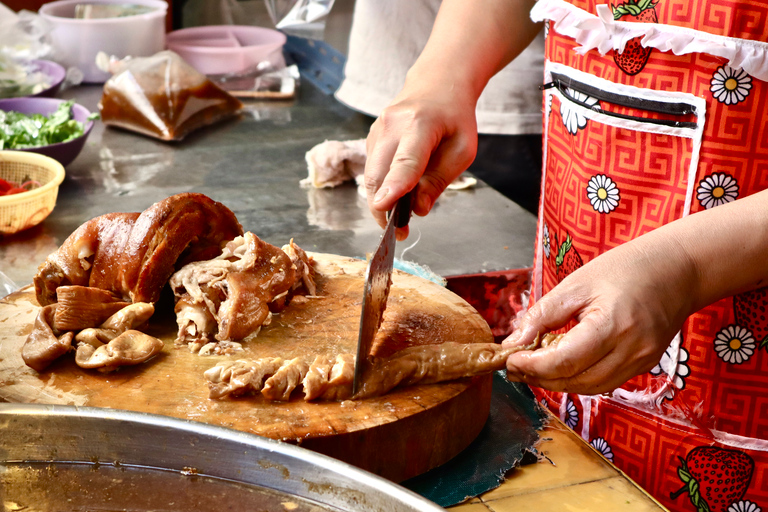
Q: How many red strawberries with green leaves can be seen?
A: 4